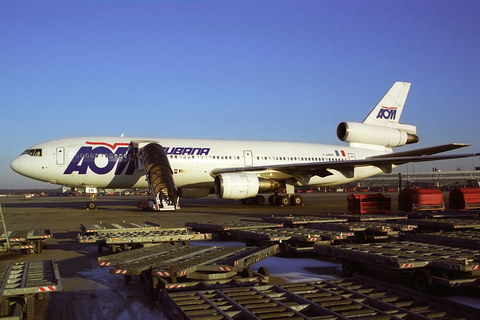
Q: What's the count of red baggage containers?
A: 3